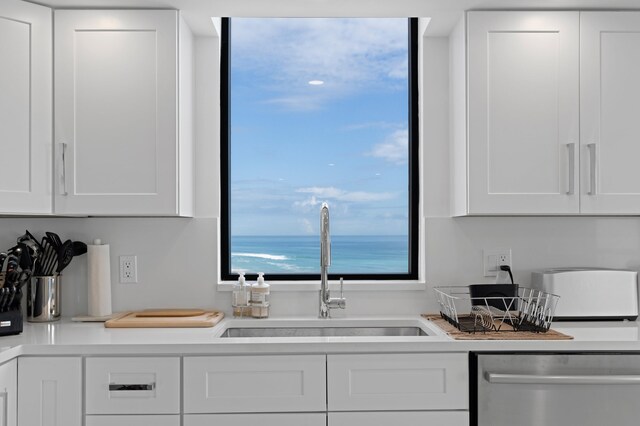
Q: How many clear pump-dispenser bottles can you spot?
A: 2